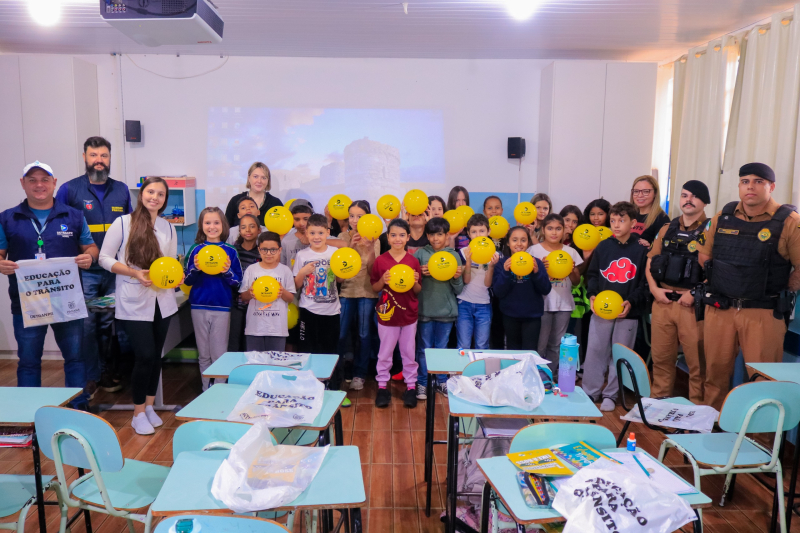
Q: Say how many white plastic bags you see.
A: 7